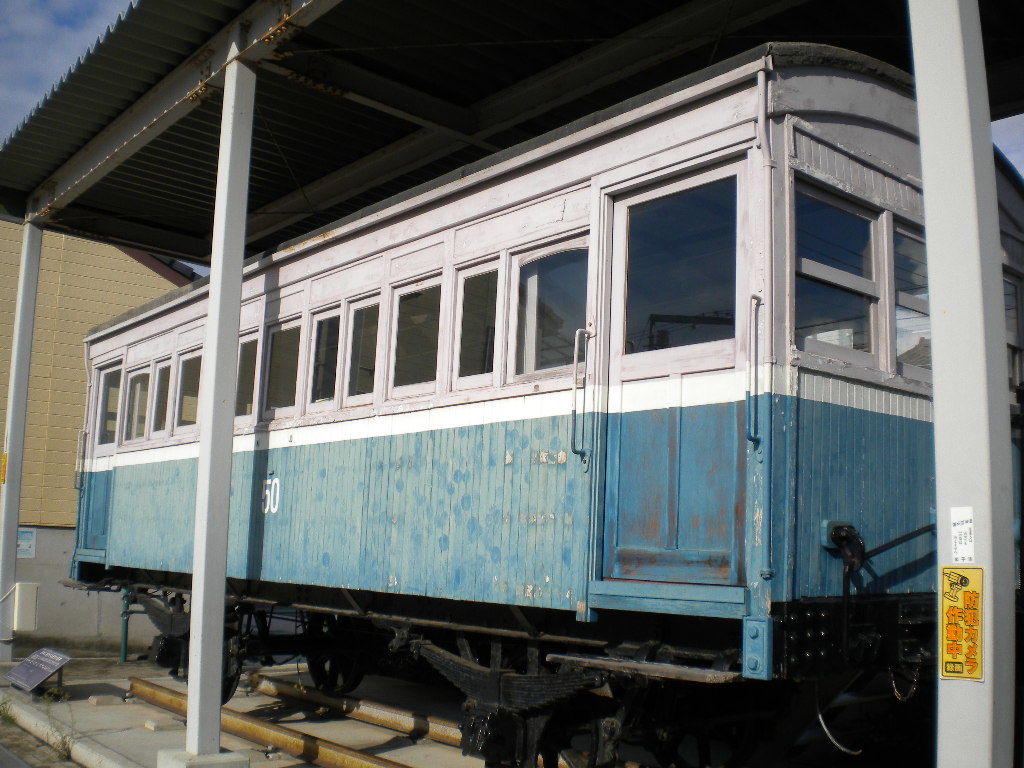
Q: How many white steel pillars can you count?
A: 3